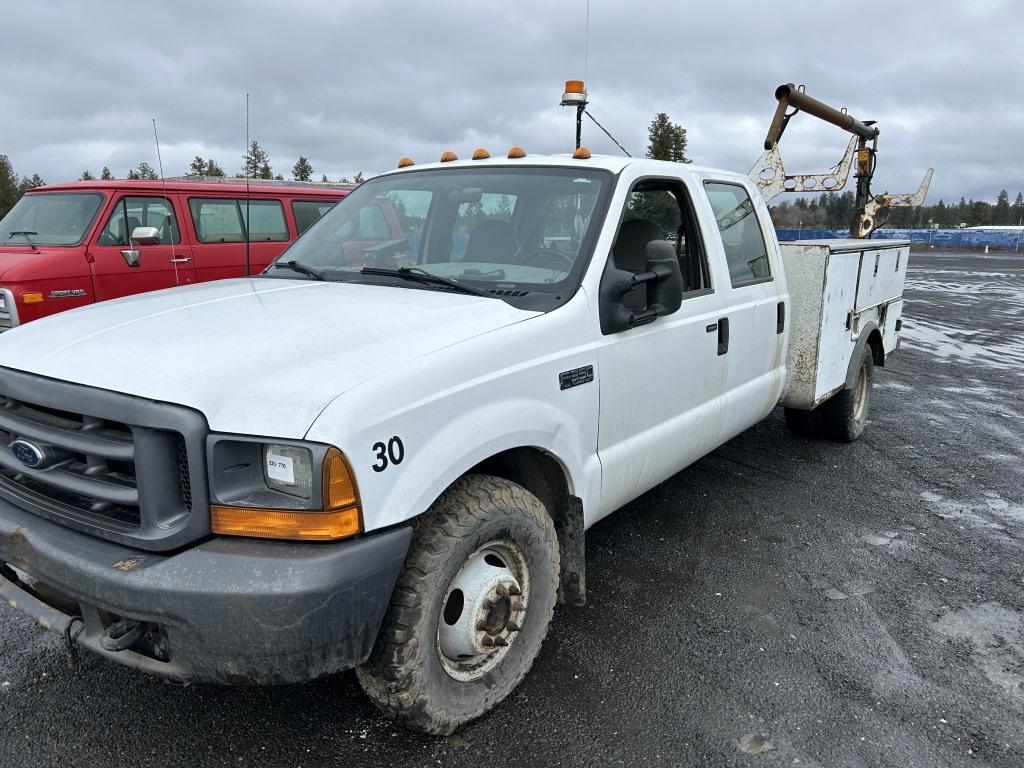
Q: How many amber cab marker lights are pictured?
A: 5